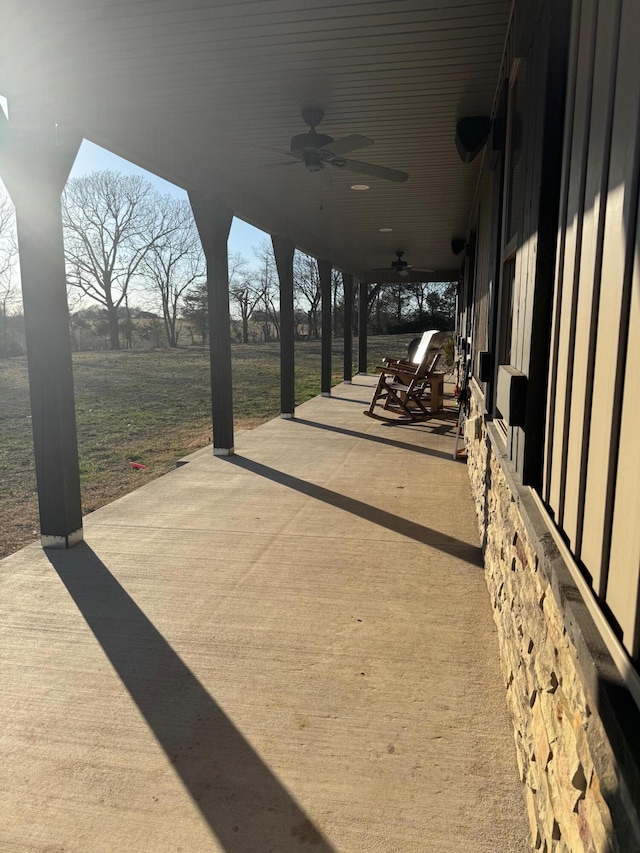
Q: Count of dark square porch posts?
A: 6